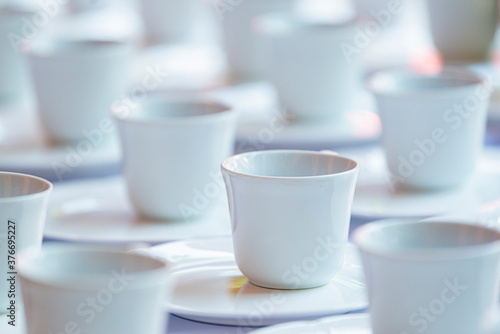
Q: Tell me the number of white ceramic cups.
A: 12